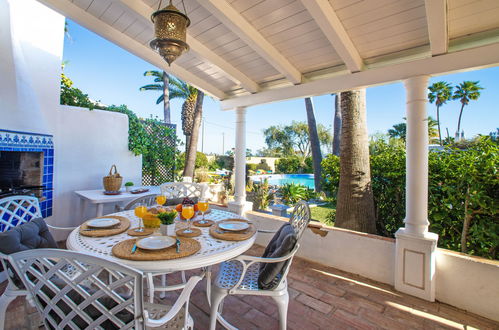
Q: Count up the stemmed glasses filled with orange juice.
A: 4